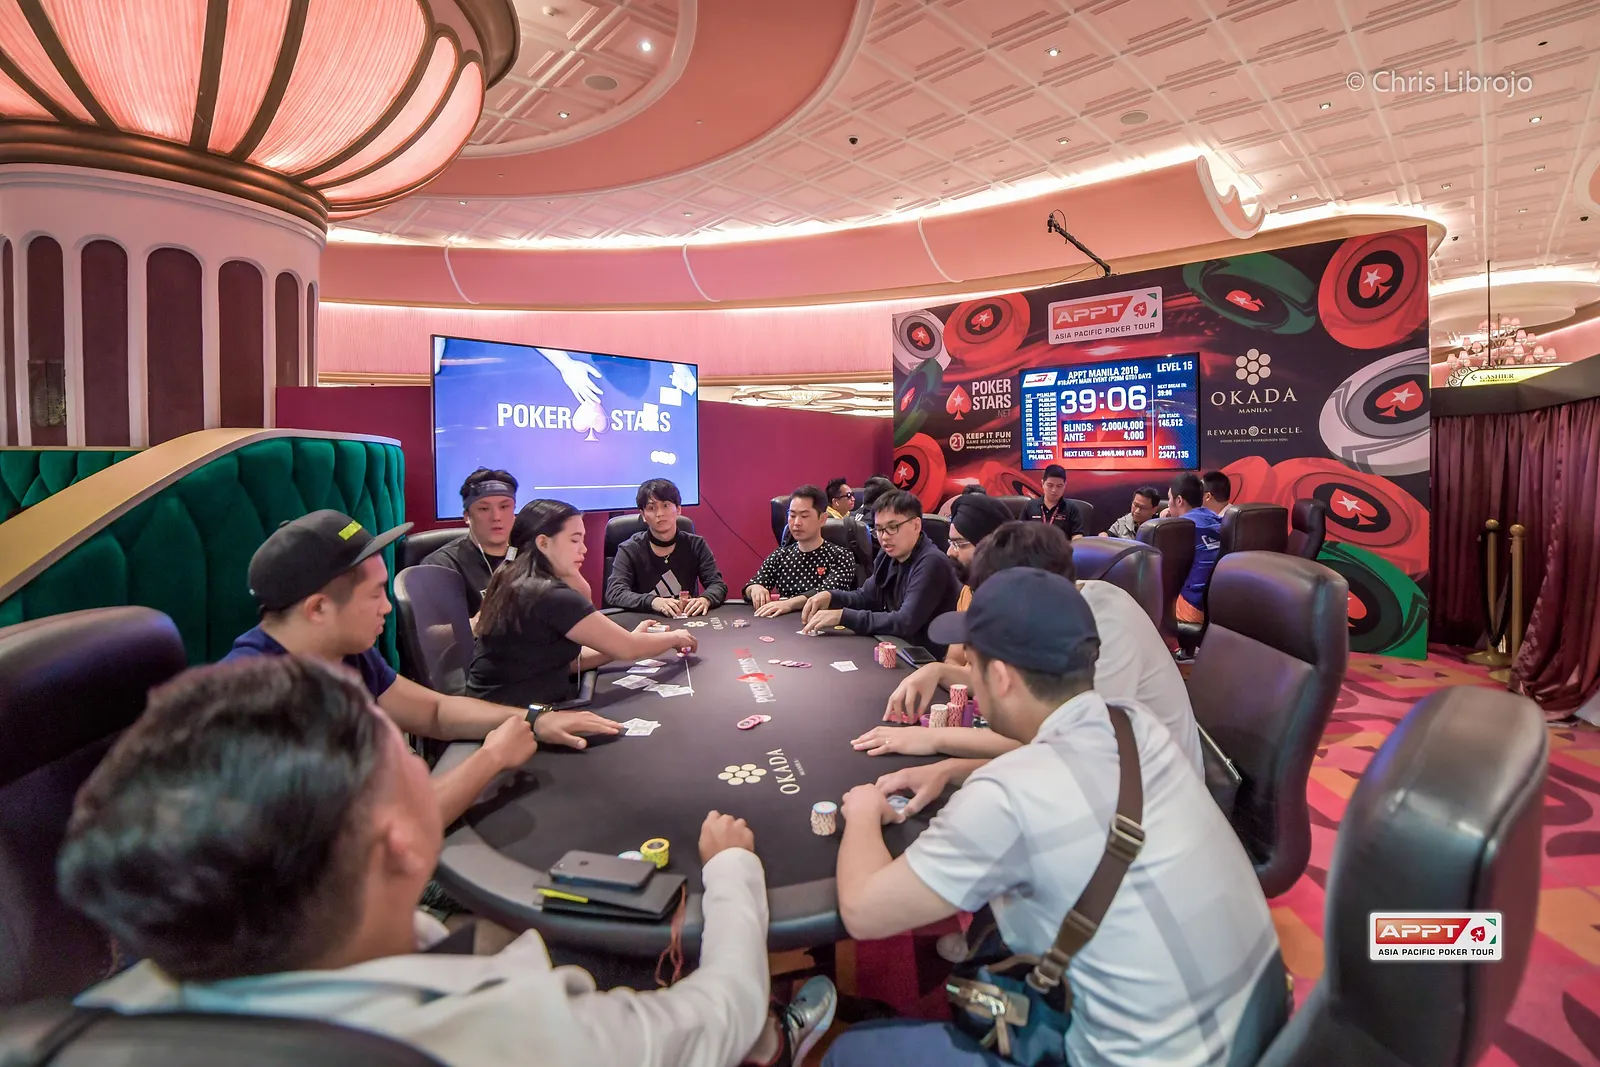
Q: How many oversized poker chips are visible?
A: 11